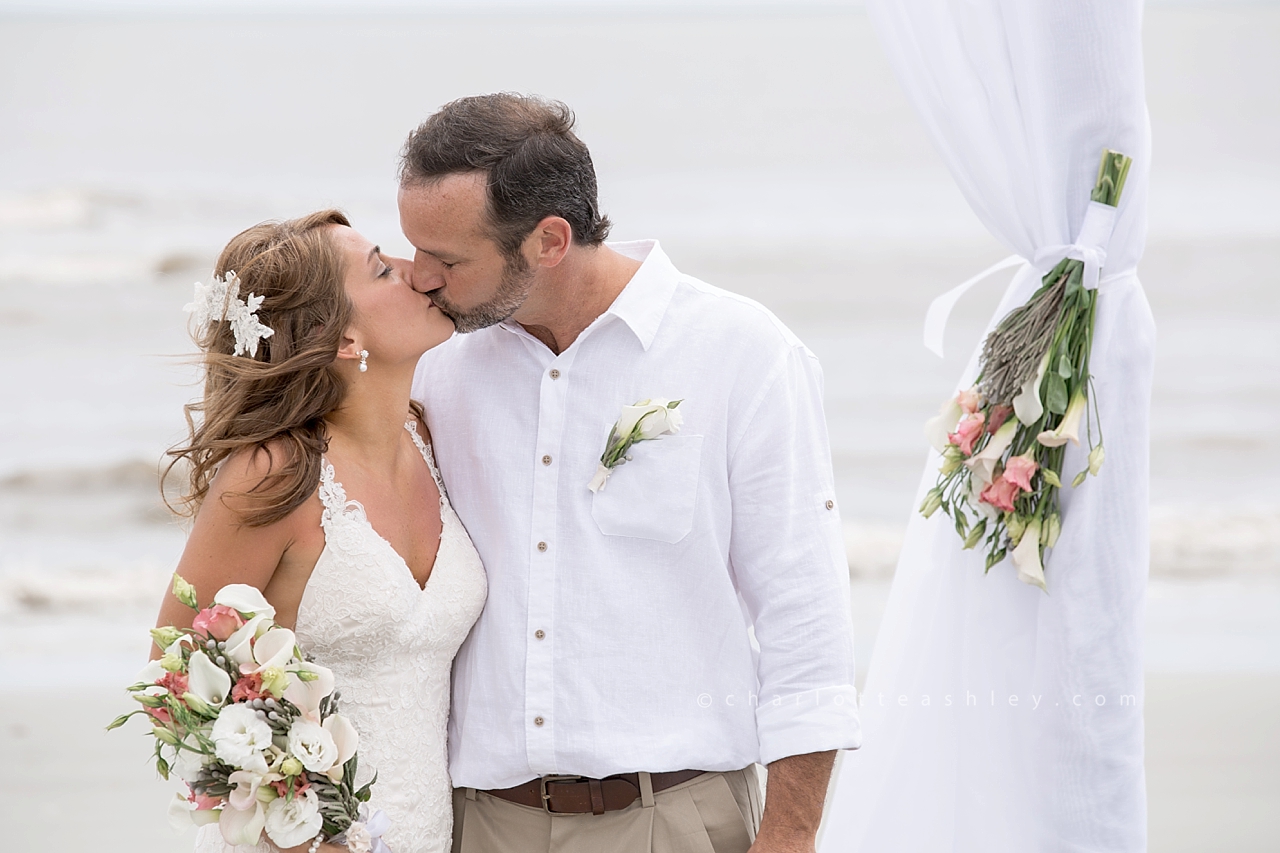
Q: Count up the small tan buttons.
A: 6